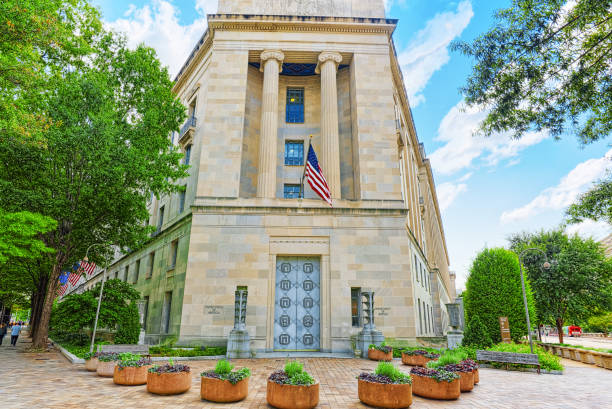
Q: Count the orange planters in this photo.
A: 12